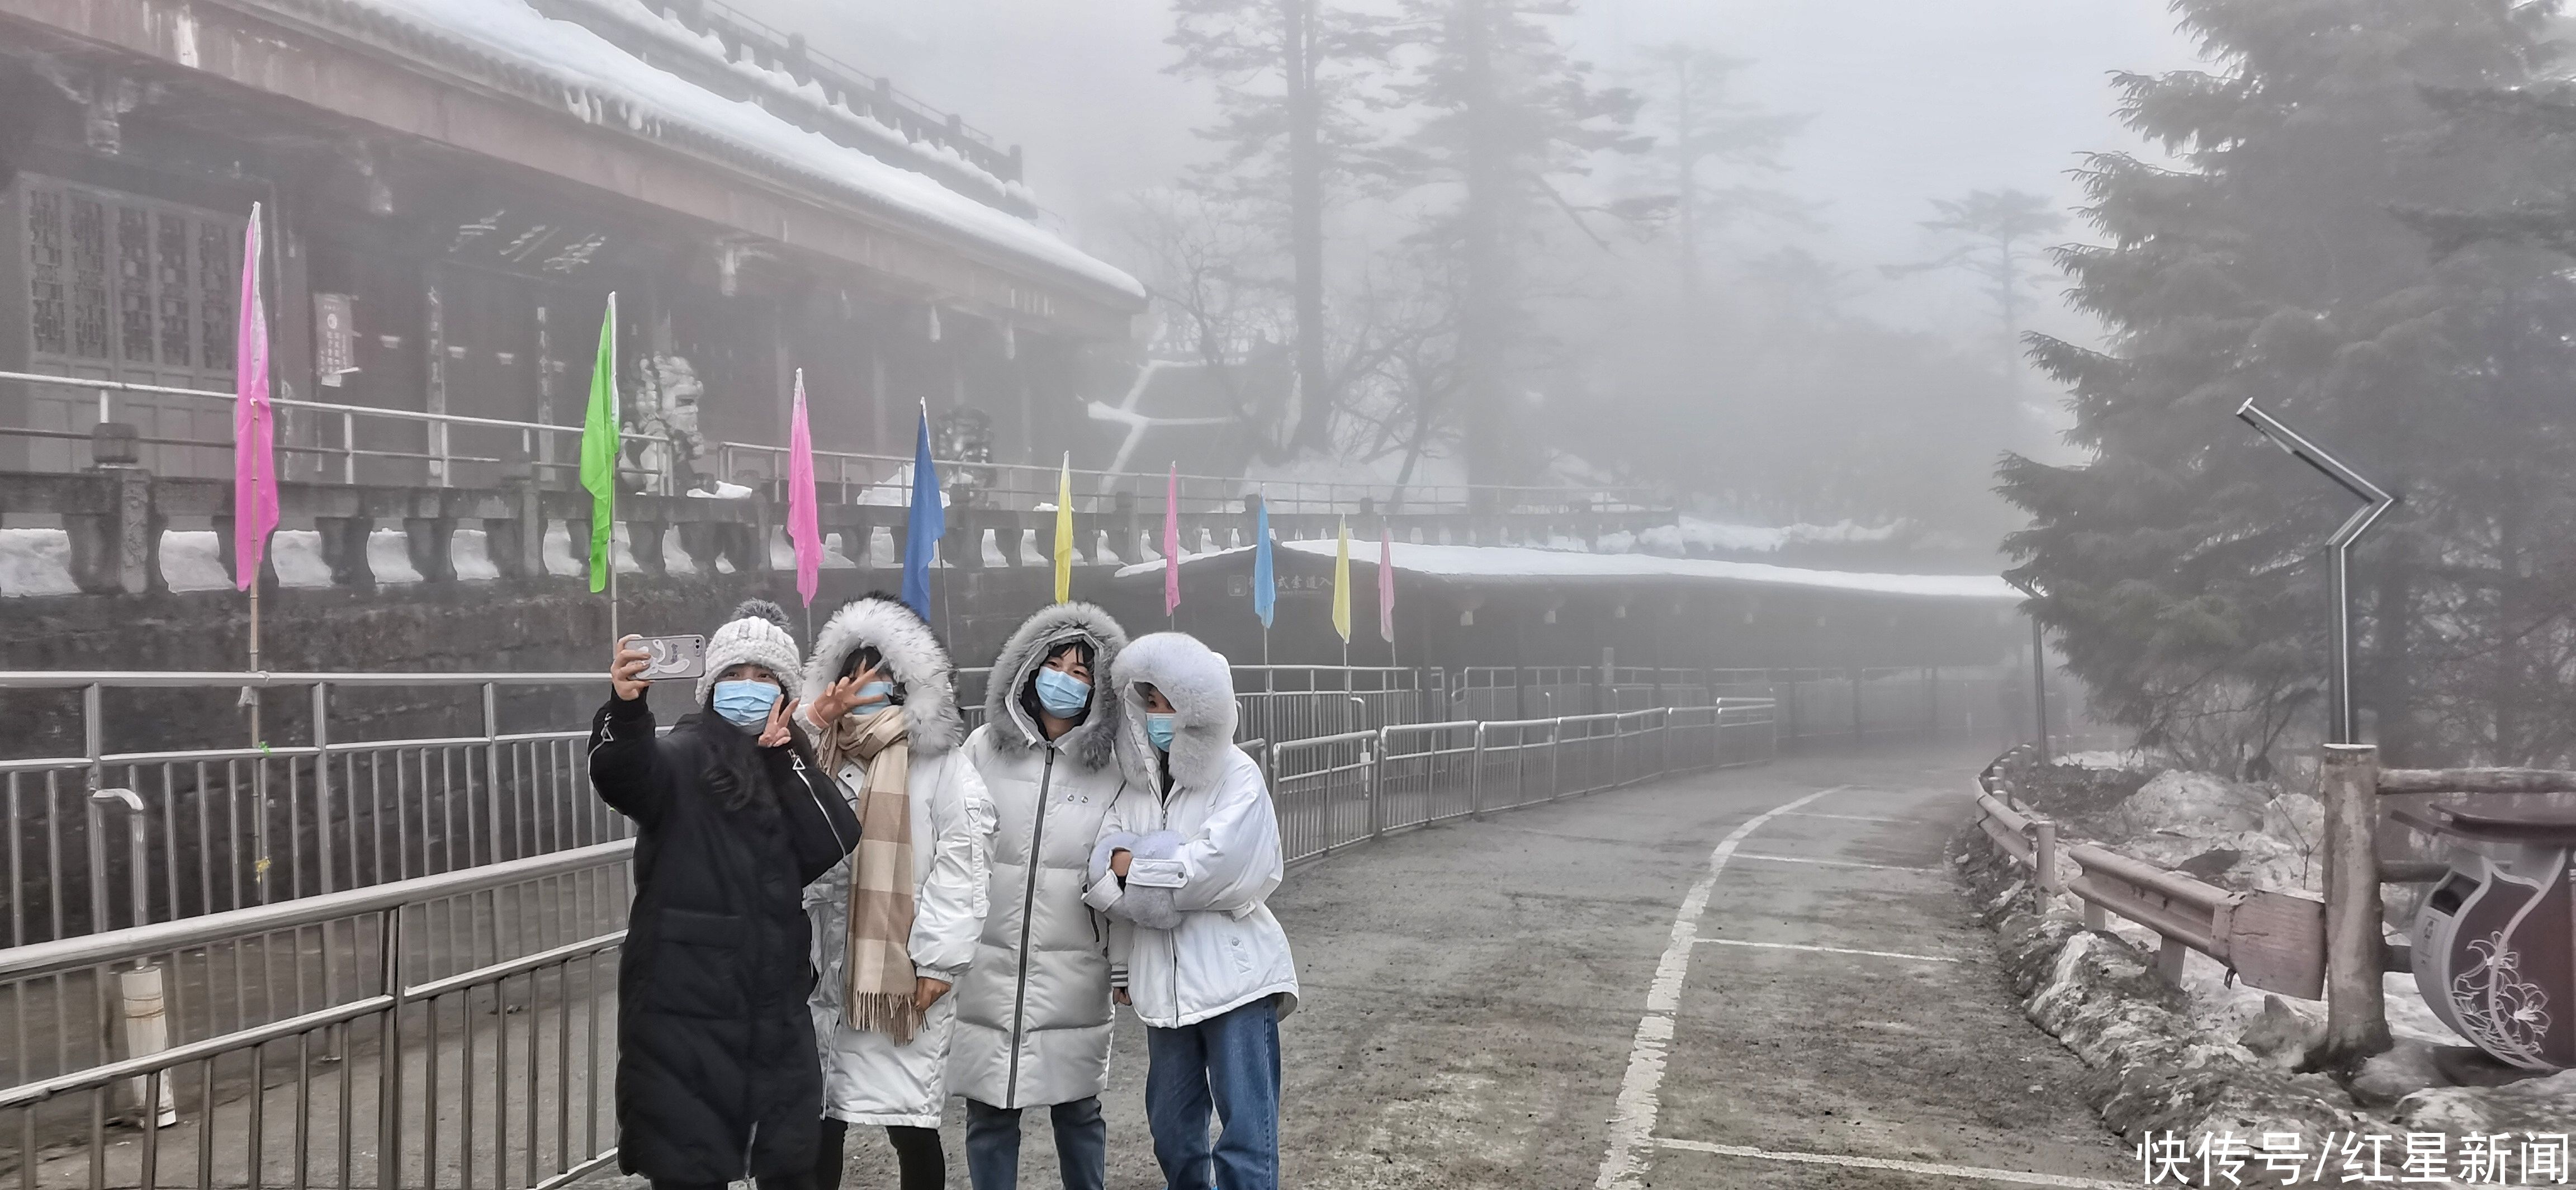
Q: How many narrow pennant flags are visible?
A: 9